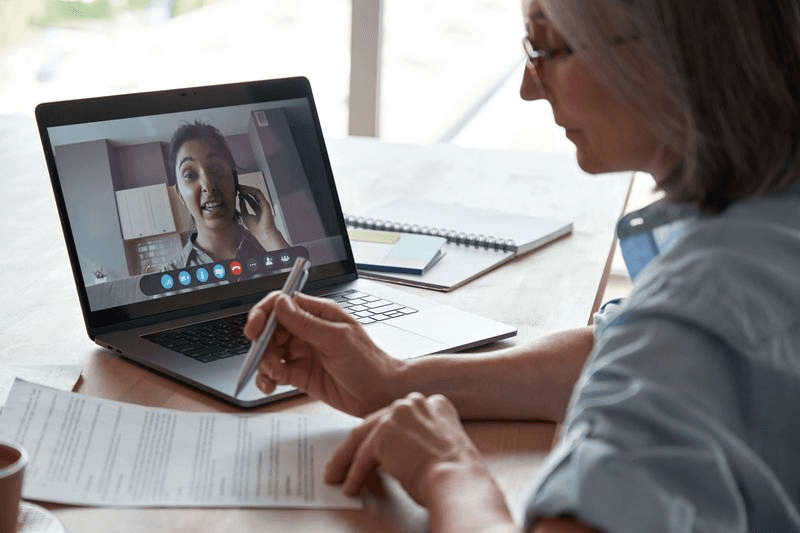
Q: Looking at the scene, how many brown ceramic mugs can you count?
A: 1